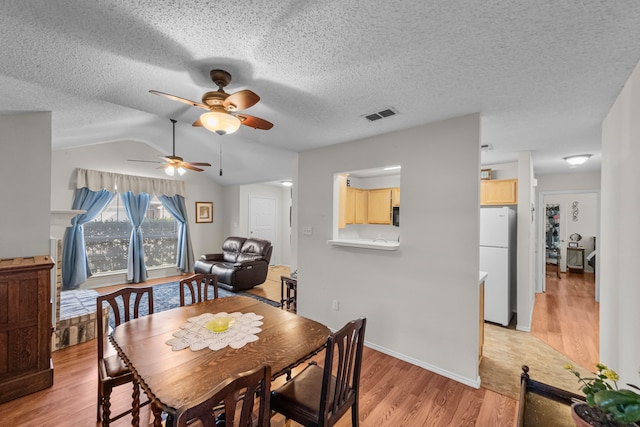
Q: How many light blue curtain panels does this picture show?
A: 3